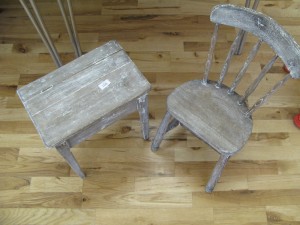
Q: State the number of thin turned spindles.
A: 5